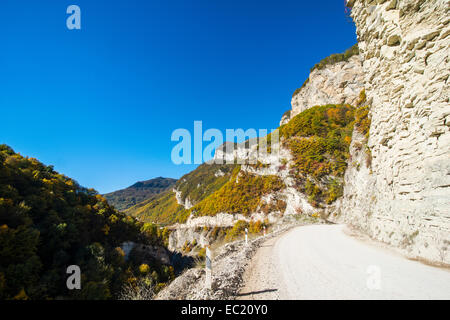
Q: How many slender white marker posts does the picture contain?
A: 3